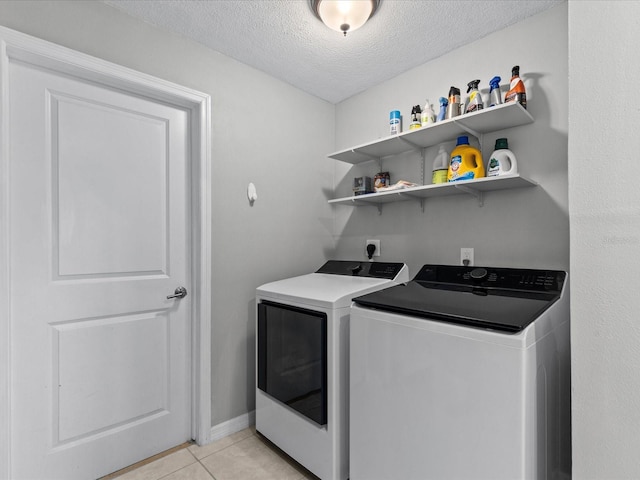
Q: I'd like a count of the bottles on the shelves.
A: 11